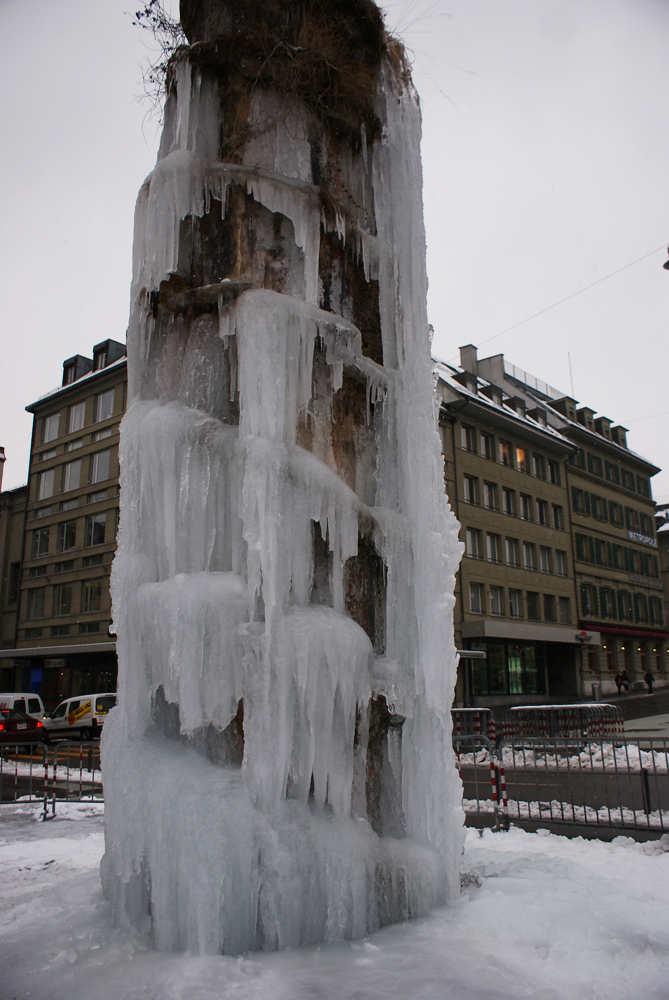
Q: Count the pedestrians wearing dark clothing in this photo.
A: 3